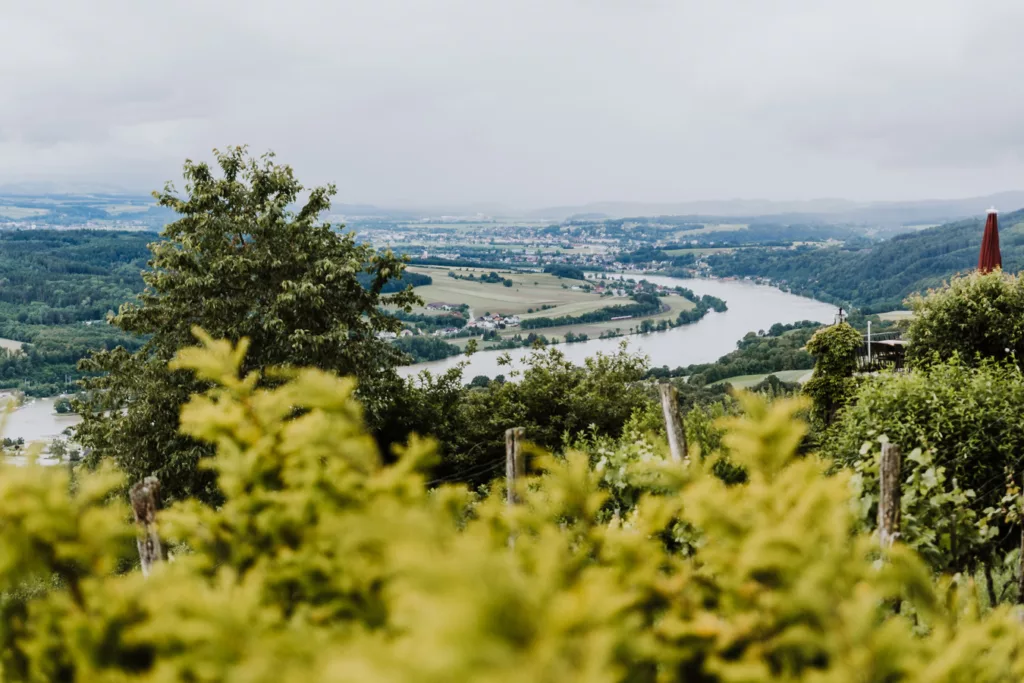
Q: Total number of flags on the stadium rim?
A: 0